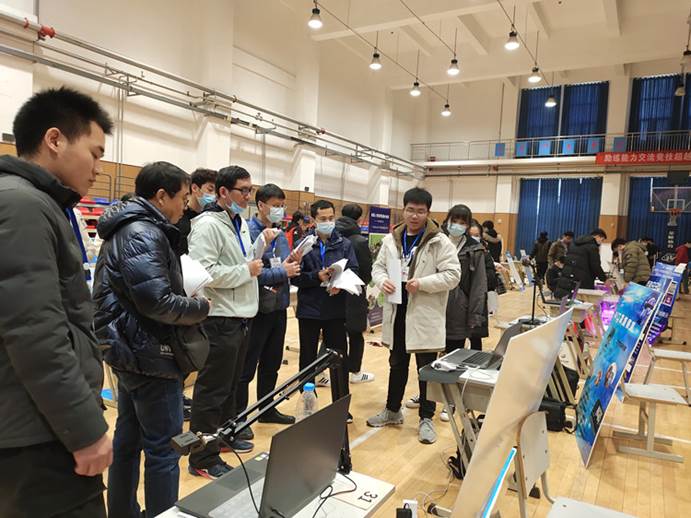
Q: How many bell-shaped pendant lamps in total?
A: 10